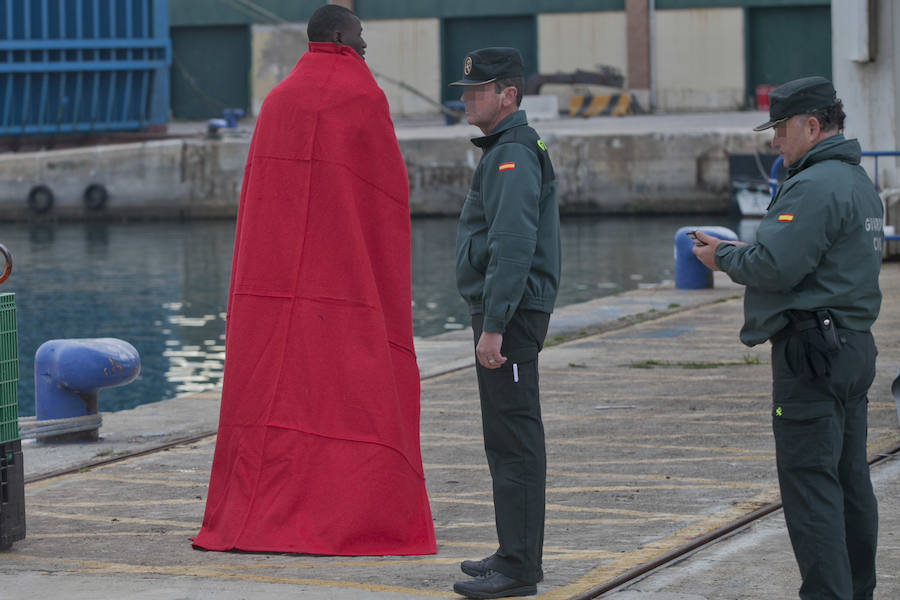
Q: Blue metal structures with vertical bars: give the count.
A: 1